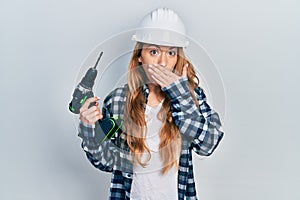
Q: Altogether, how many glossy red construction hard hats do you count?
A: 0